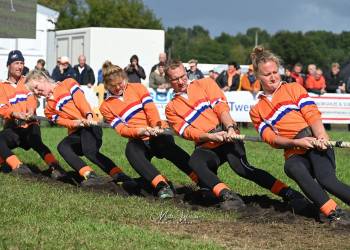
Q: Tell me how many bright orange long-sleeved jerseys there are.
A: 5